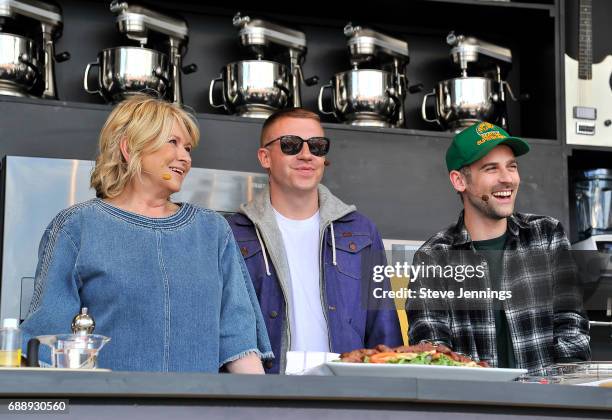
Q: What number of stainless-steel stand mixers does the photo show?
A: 5